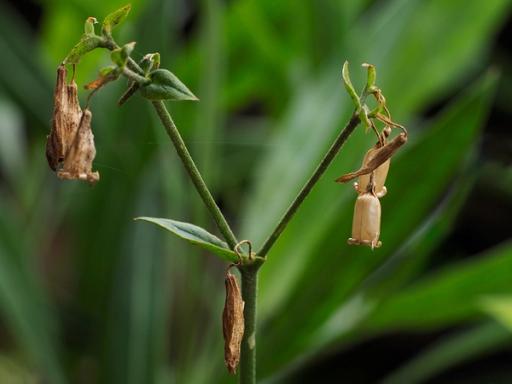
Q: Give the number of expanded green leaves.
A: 2